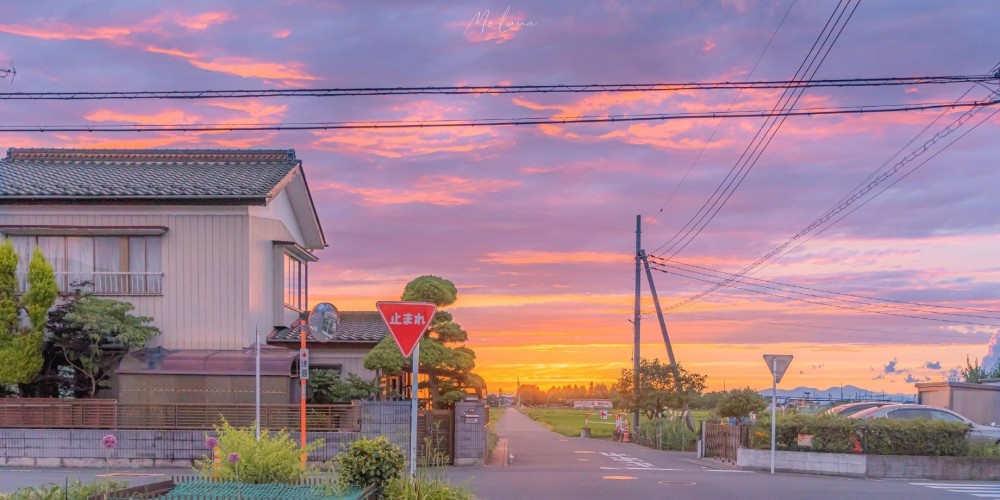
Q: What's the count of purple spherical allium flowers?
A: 3